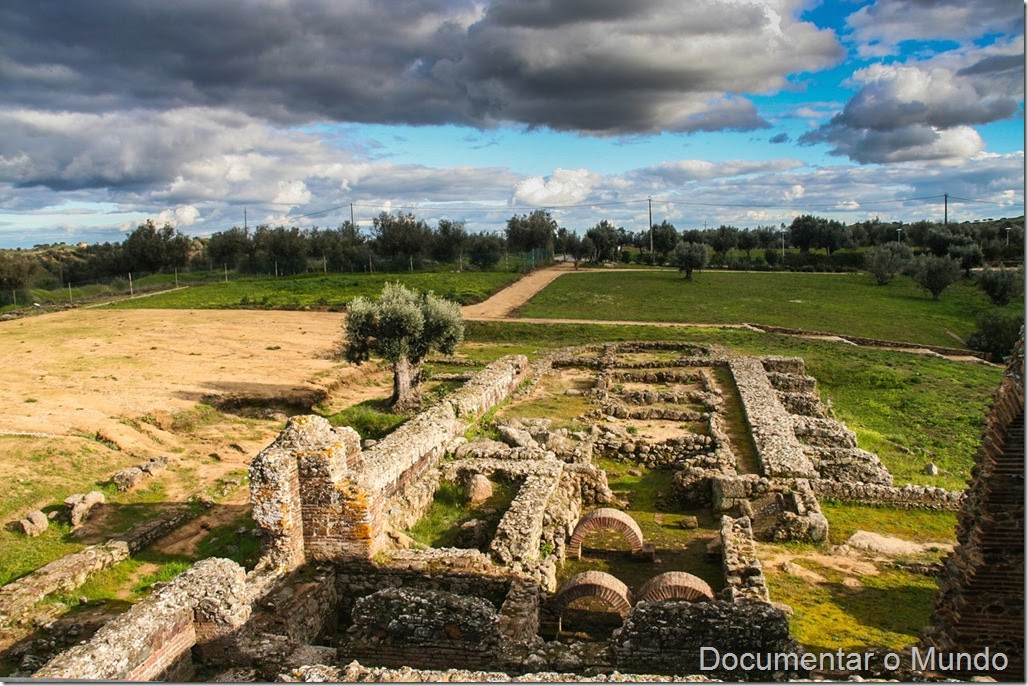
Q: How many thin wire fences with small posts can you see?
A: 1